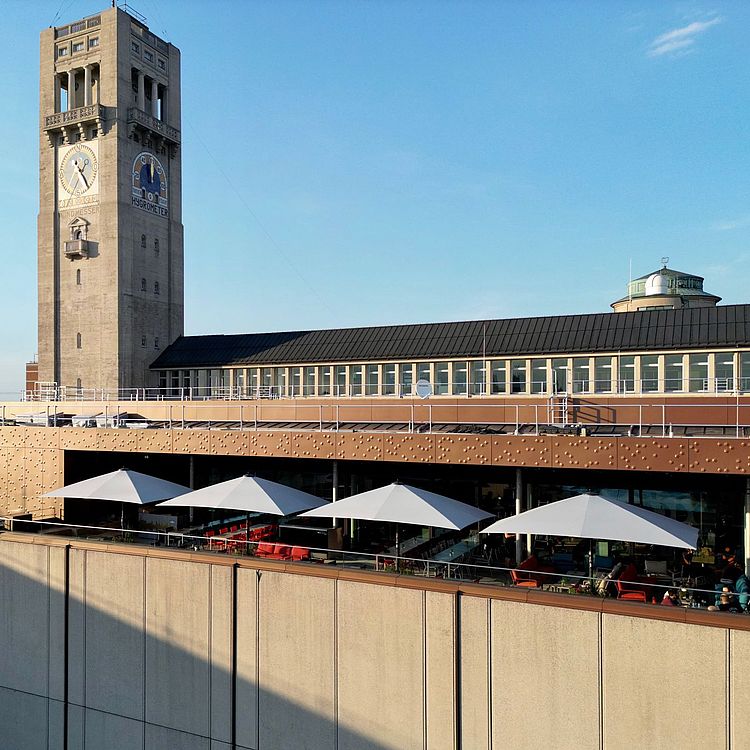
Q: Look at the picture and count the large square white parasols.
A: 4